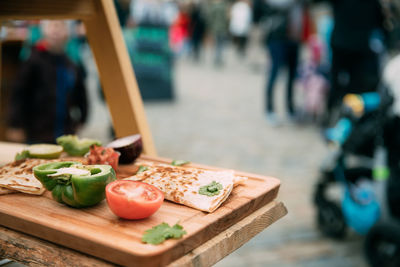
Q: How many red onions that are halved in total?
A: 1